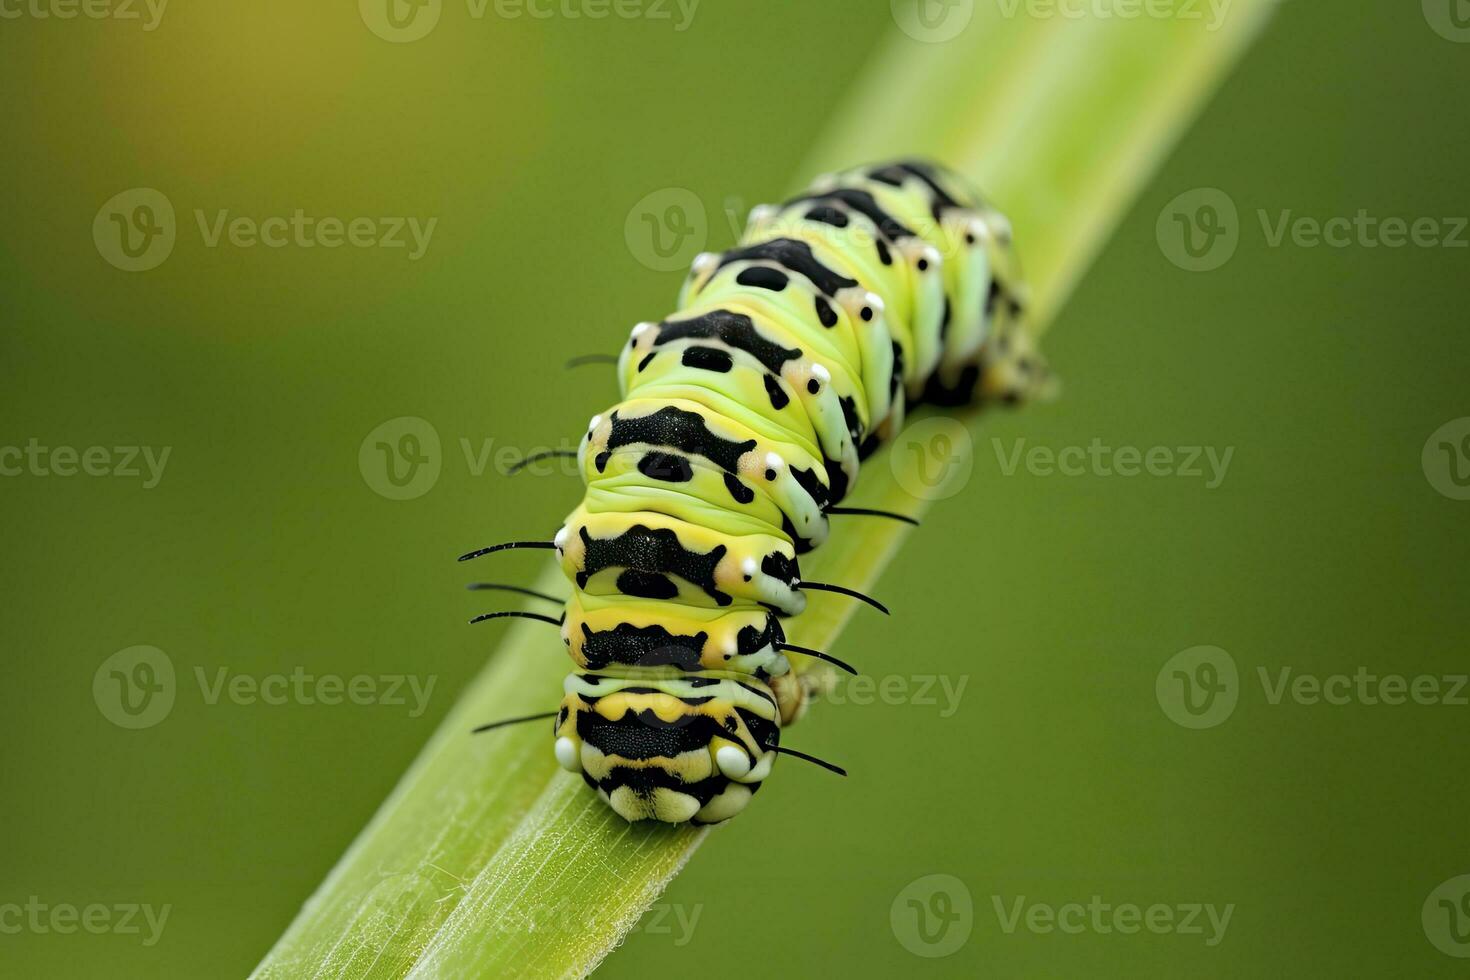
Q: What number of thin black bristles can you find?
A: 10